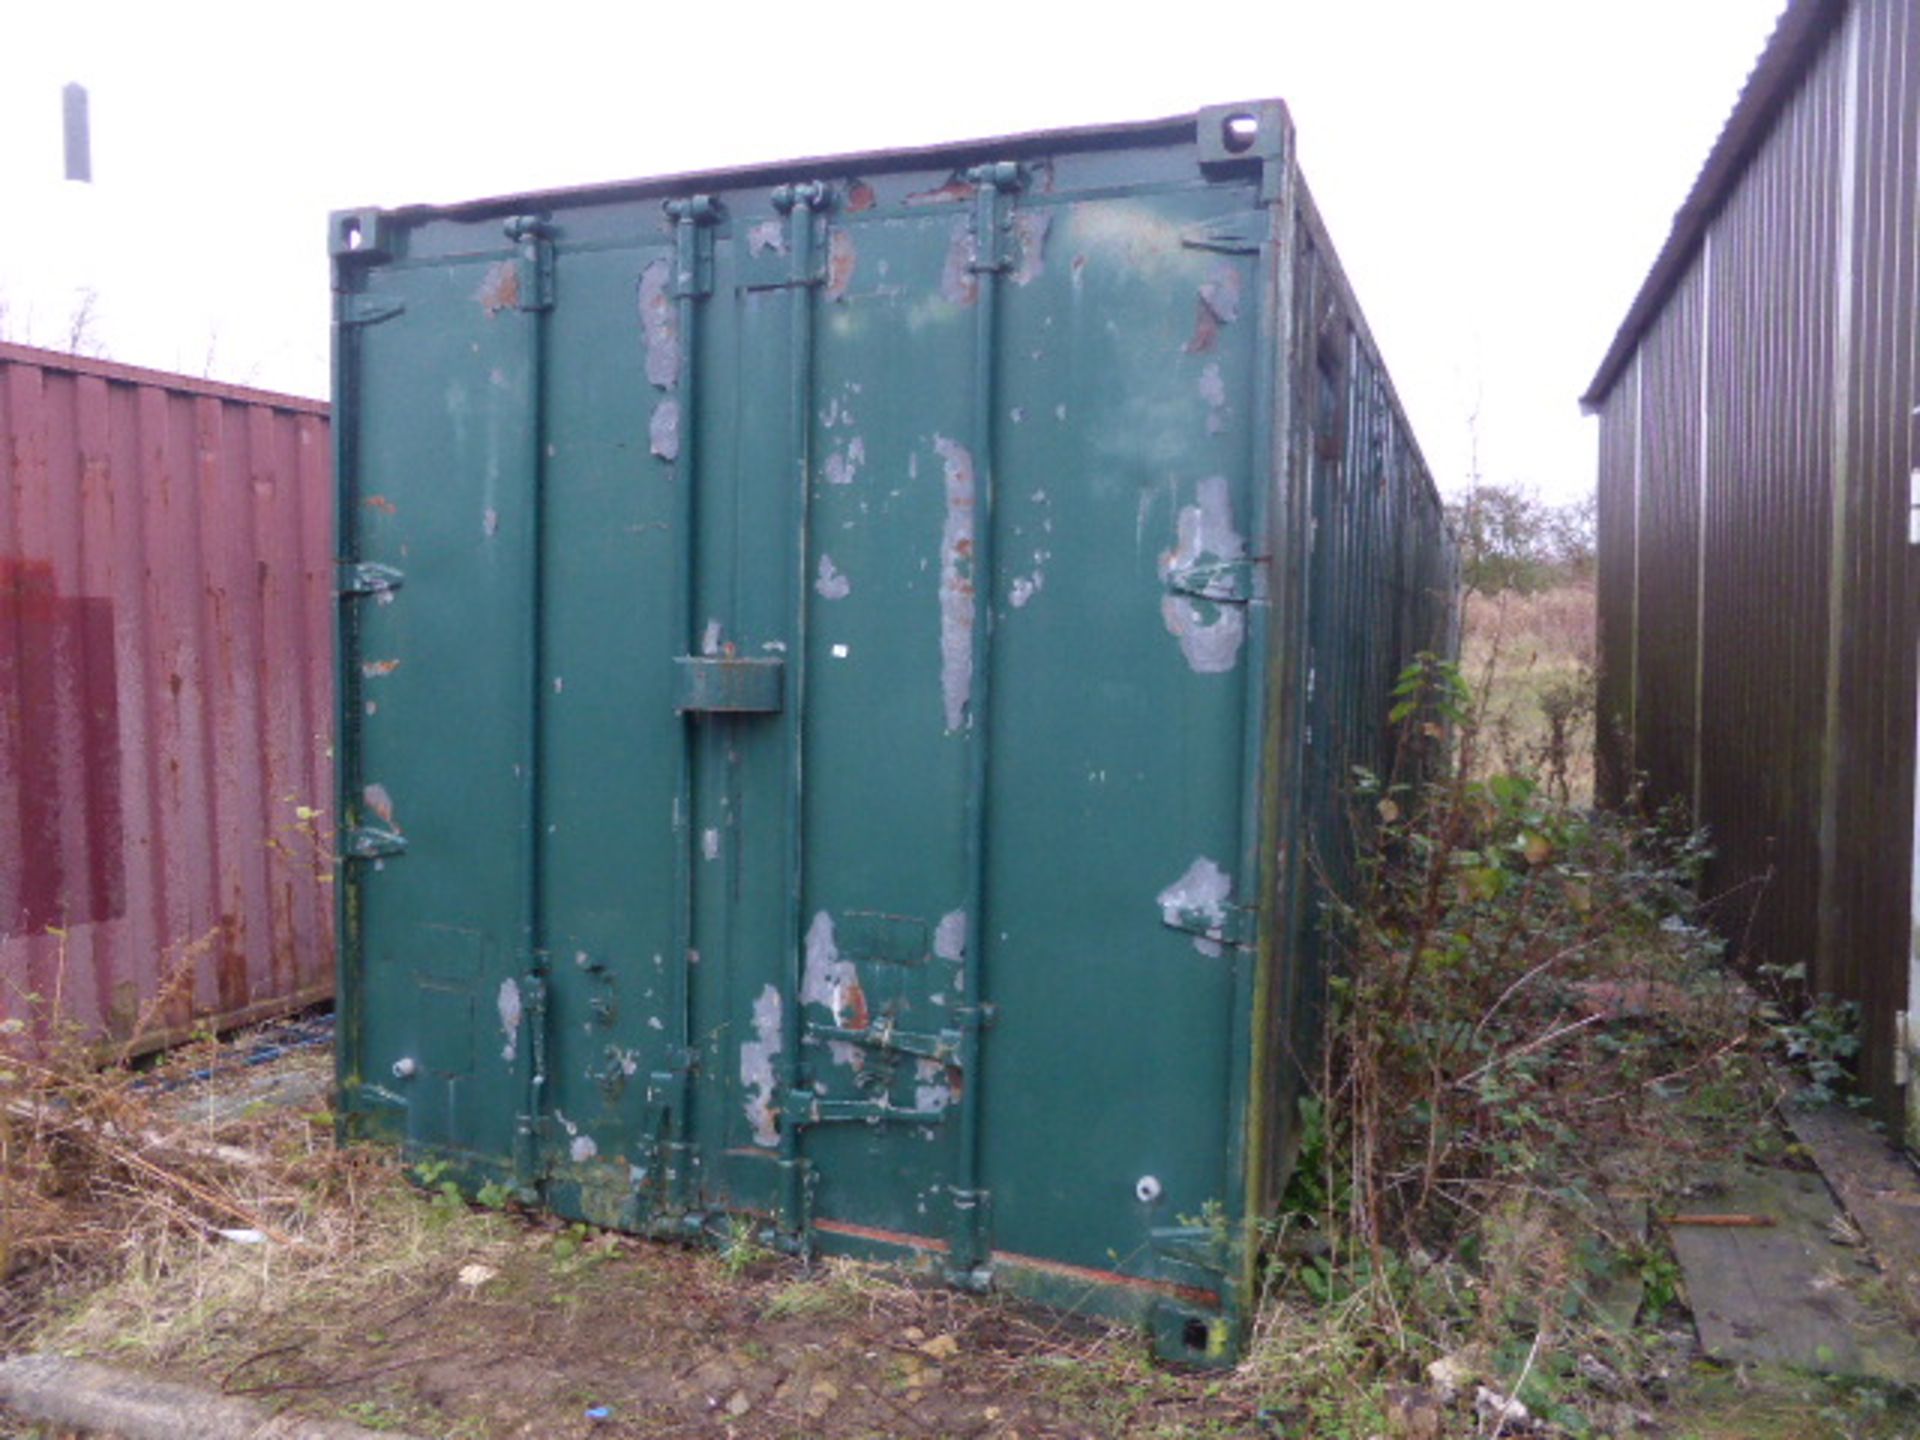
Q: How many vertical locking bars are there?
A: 4